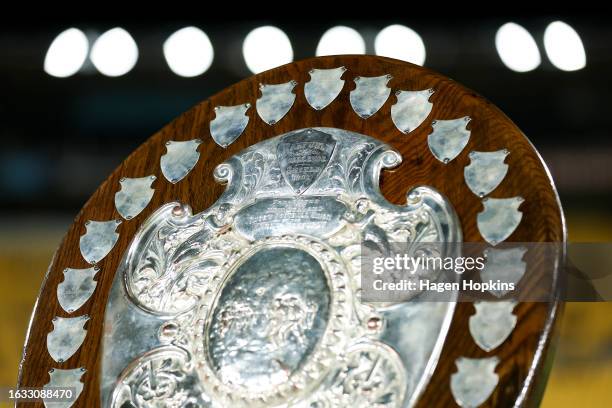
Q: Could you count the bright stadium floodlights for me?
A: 8